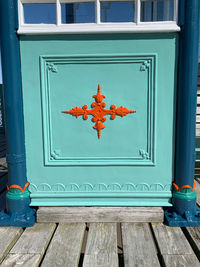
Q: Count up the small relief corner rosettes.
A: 4